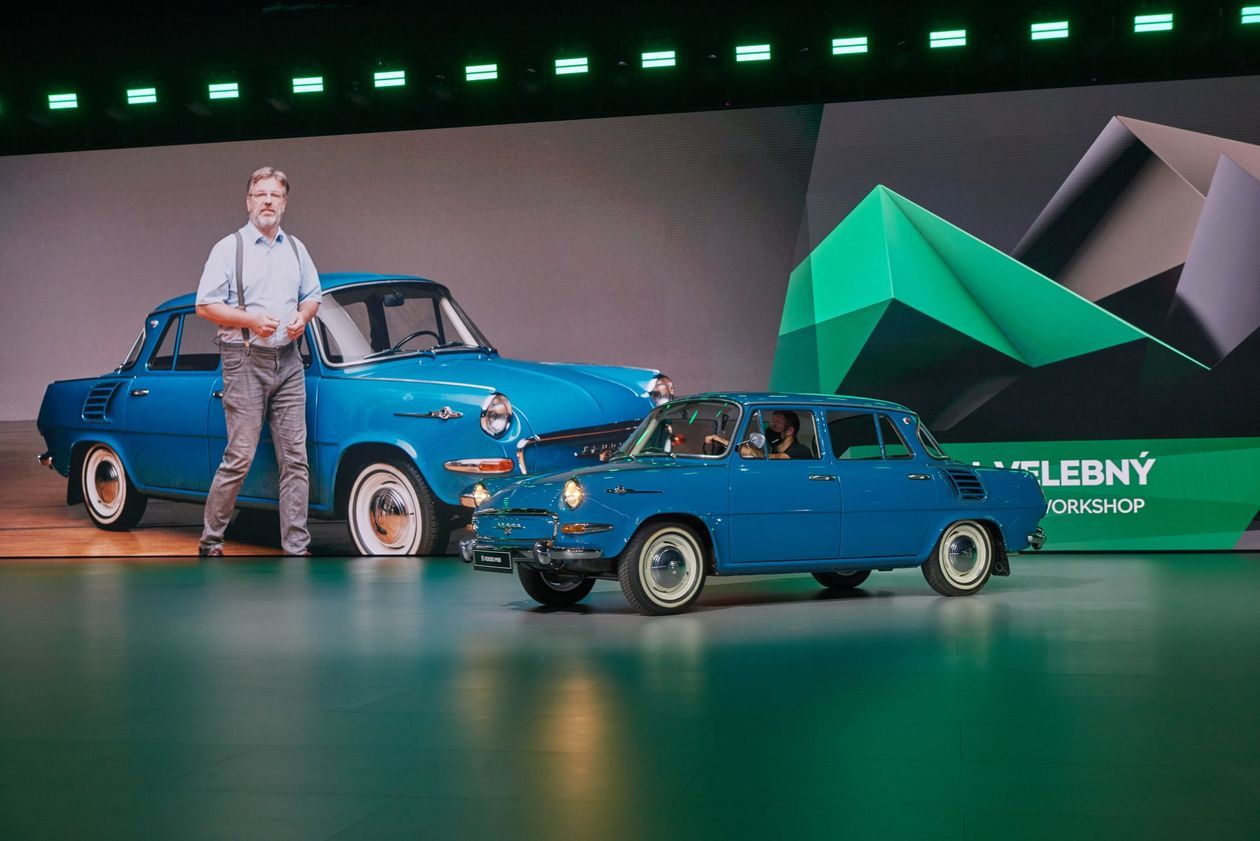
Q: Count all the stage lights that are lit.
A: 14